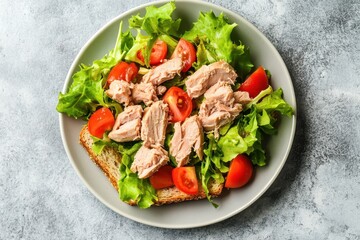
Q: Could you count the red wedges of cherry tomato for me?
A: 9